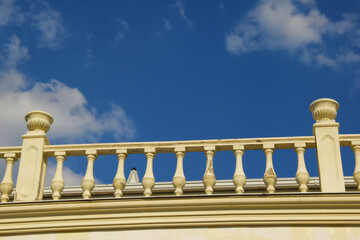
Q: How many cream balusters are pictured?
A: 11